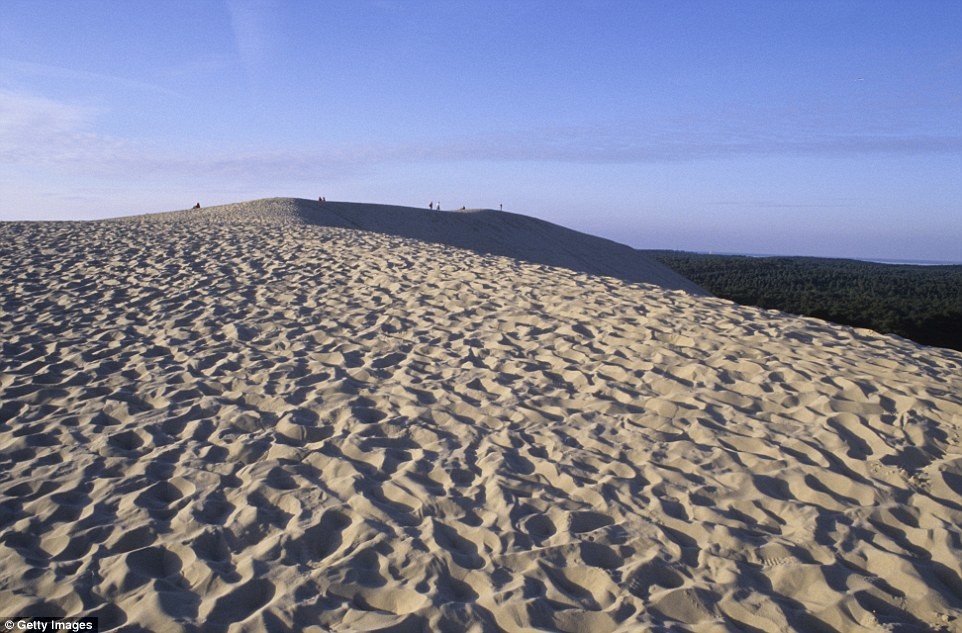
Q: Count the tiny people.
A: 7